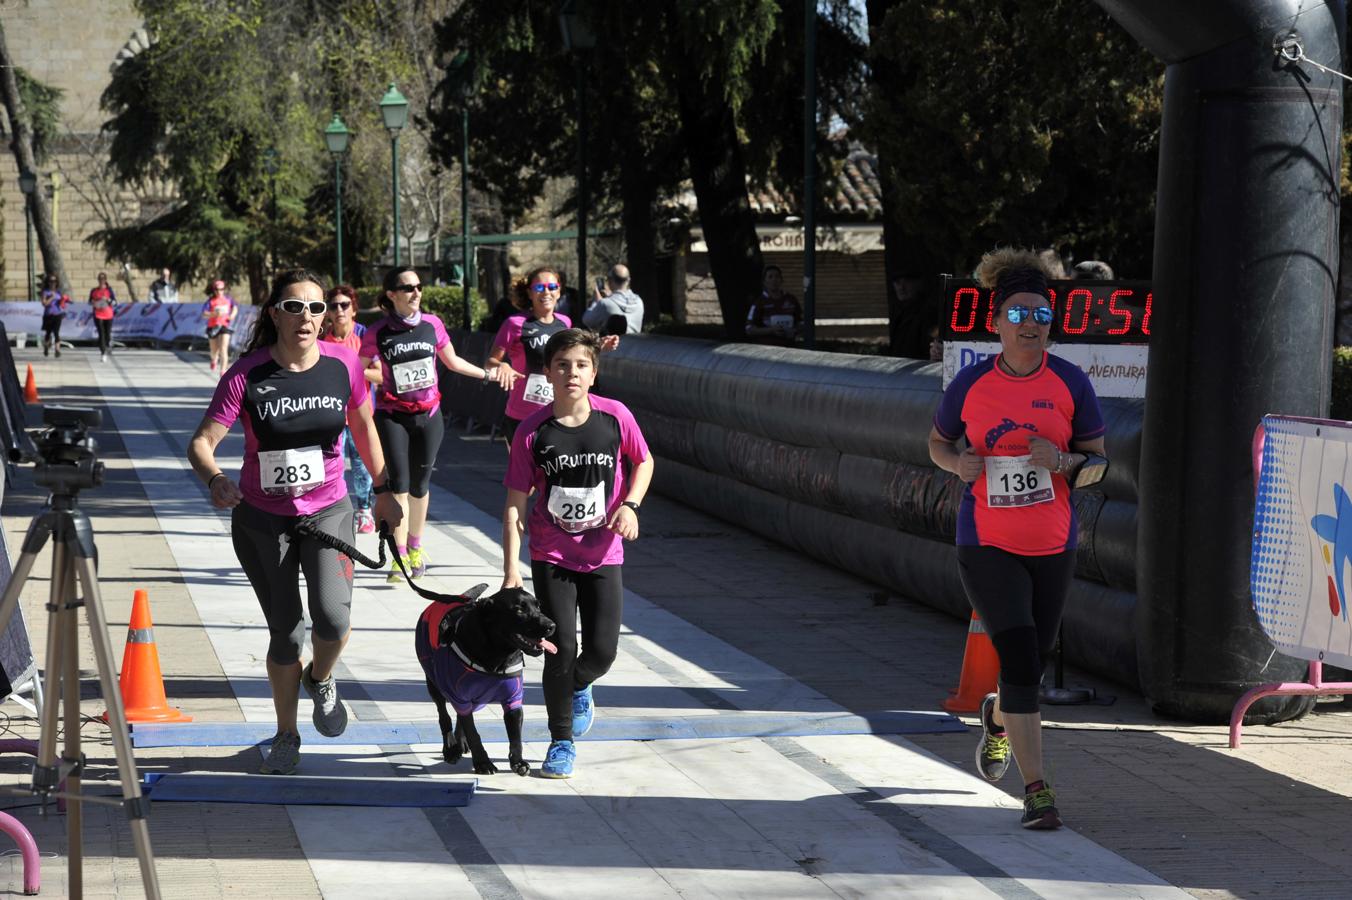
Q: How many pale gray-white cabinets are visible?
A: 0